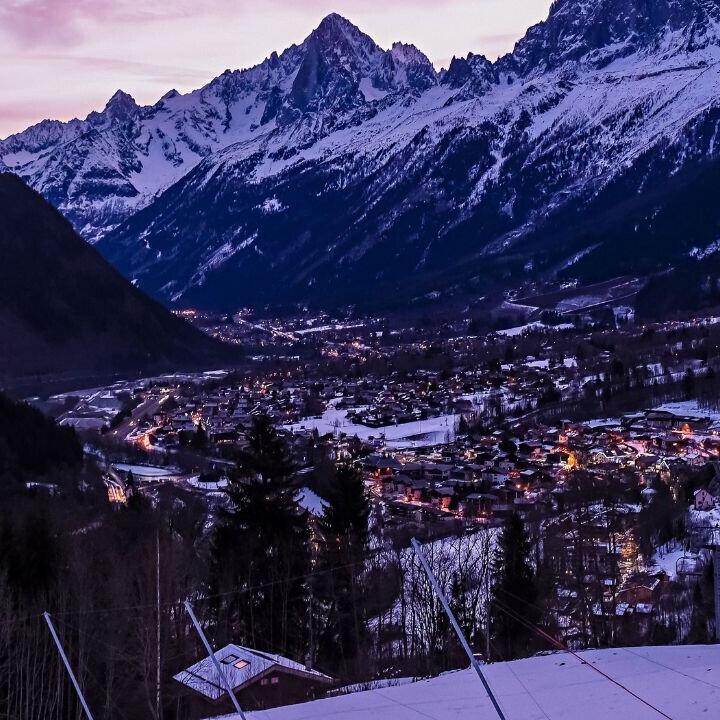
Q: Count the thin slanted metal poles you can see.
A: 3